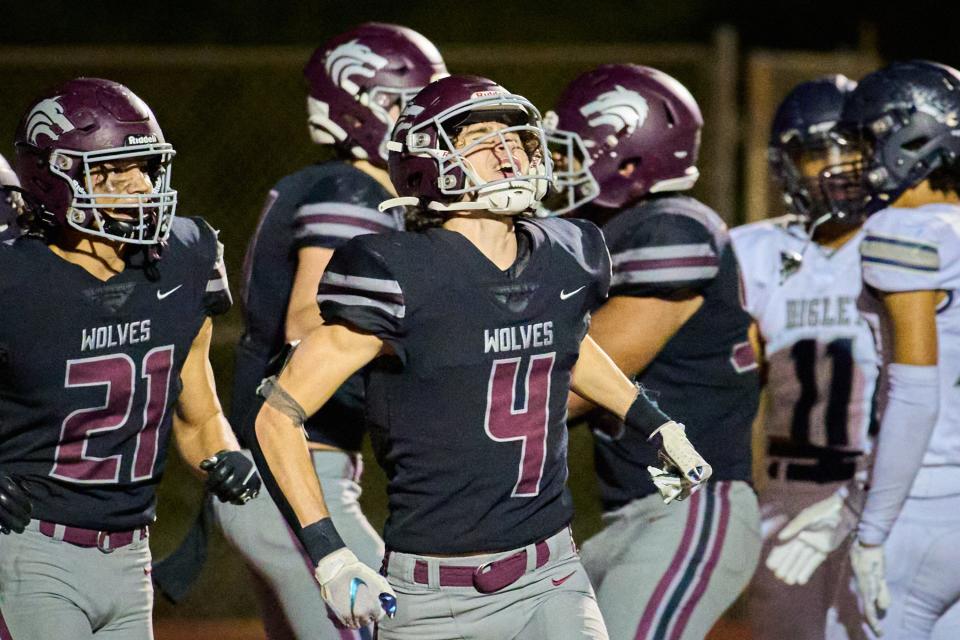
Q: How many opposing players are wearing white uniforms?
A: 2